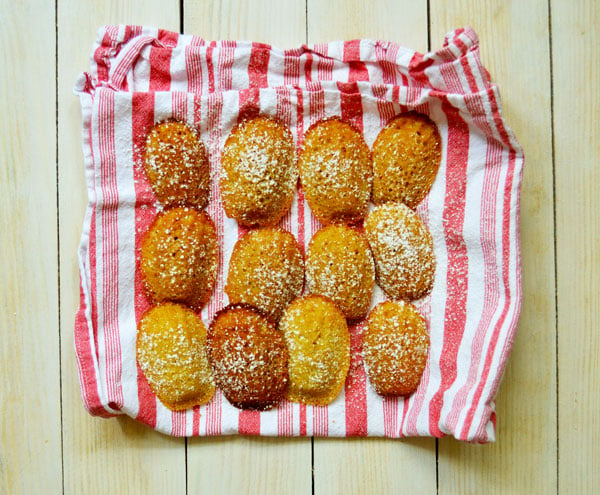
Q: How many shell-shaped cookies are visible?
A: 12